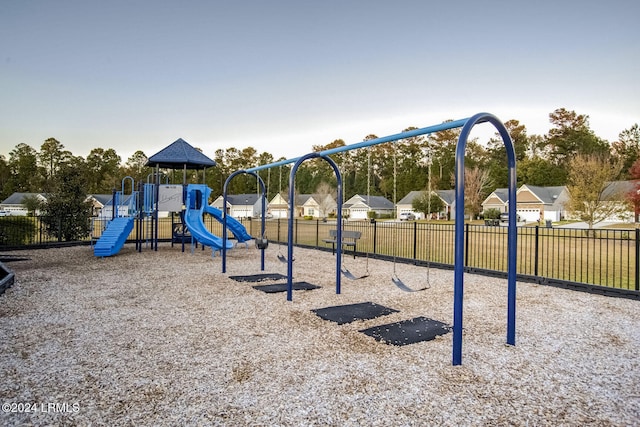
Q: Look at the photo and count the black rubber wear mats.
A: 4